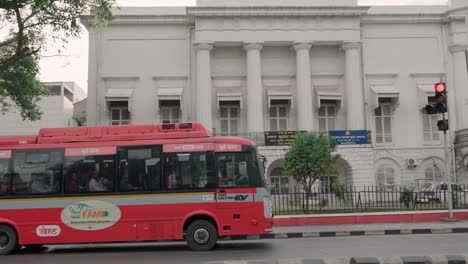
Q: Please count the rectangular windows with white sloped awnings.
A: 7